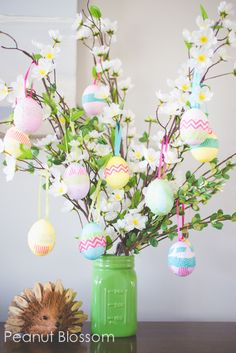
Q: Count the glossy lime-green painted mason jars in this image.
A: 1